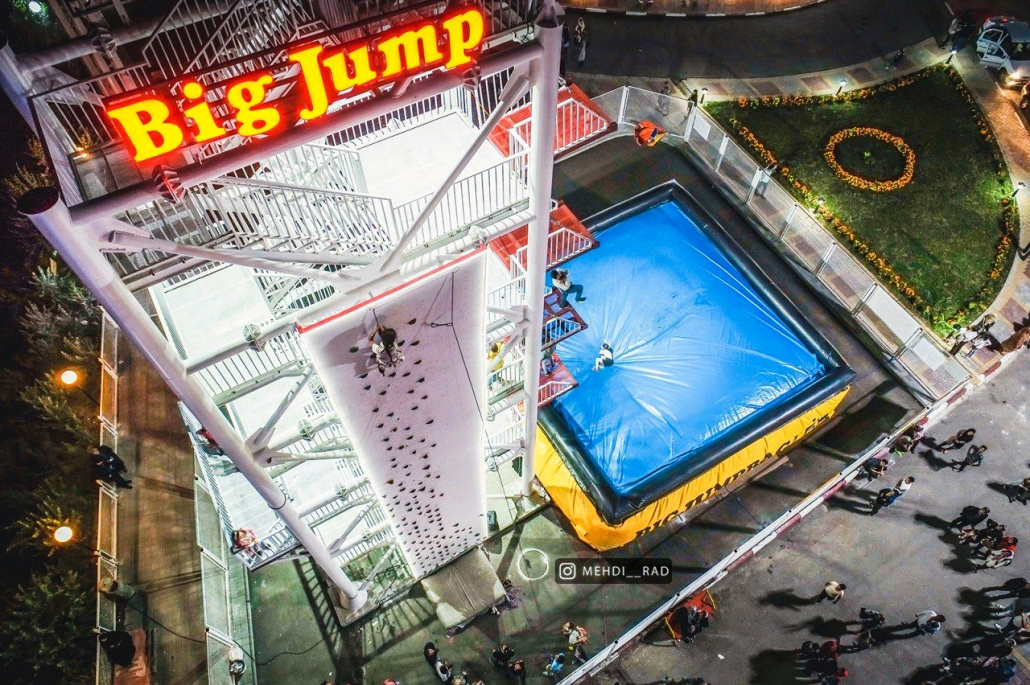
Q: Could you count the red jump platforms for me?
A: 4